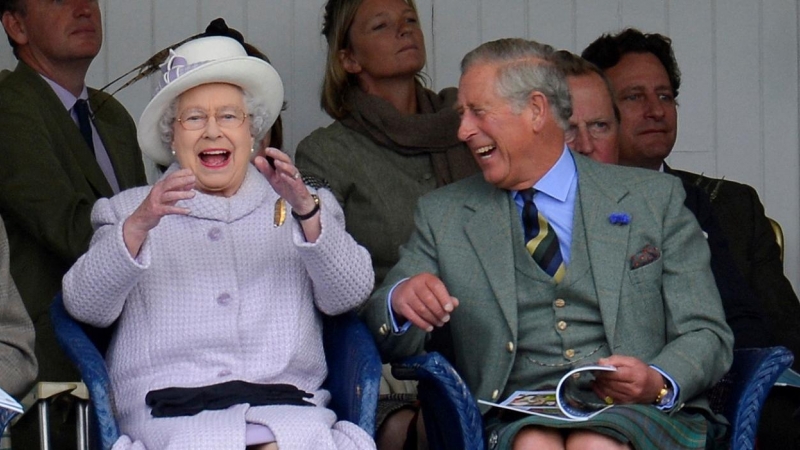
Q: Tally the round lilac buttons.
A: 3